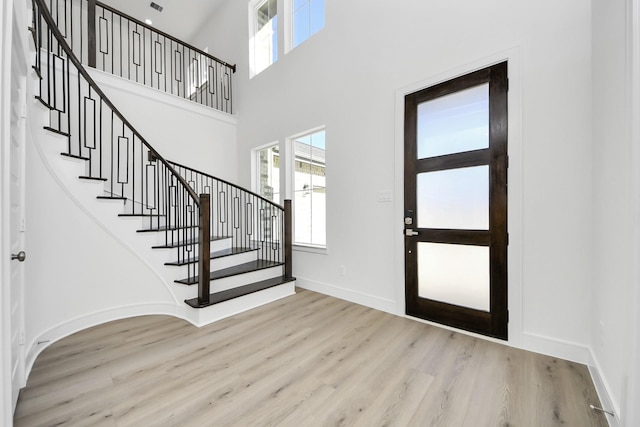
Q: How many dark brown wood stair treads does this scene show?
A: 13